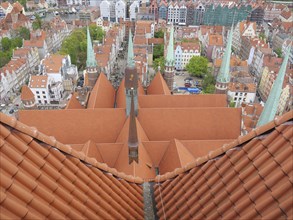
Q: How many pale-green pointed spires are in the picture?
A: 5